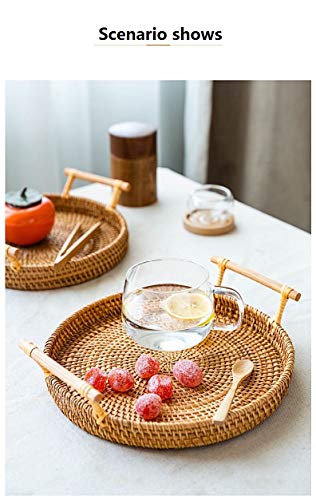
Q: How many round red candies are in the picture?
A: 6